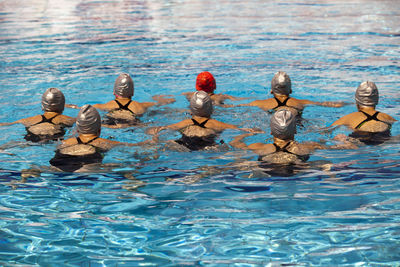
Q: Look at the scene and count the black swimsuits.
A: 7